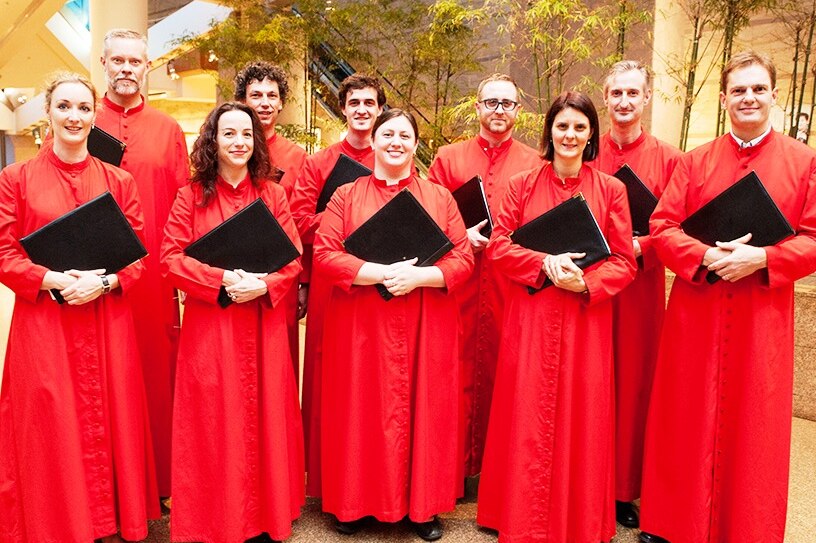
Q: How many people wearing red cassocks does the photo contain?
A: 10